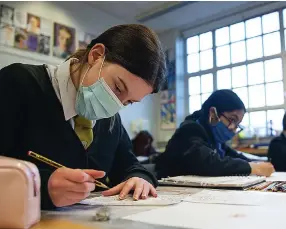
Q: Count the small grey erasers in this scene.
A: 1